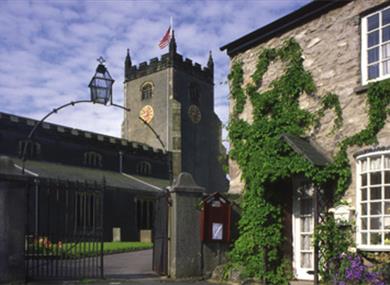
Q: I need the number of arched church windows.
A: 5